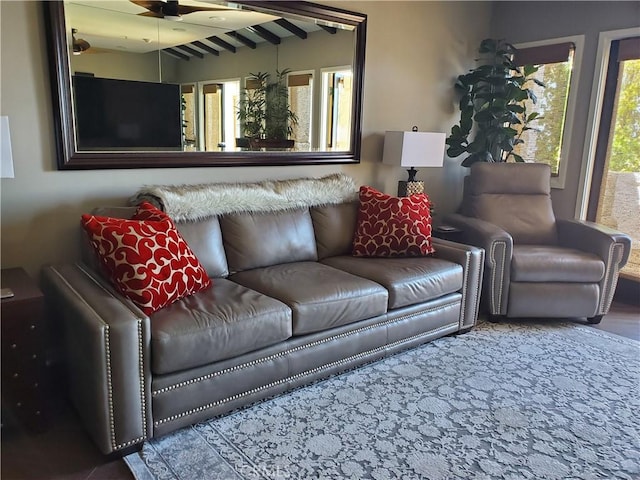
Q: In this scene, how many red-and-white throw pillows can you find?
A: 2